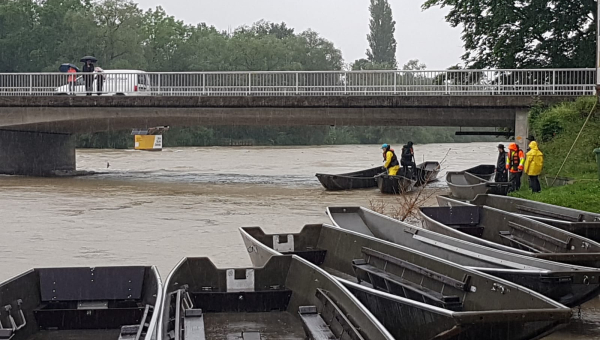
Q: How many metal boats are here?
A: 11